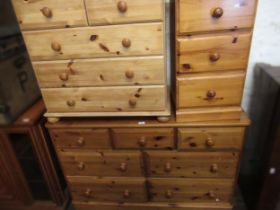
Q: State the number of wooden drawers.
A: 15